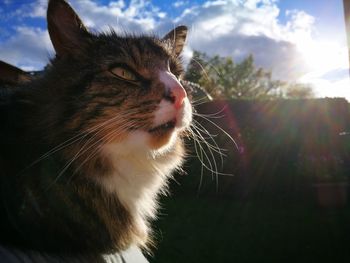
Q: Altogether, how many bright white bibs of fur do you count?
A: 1